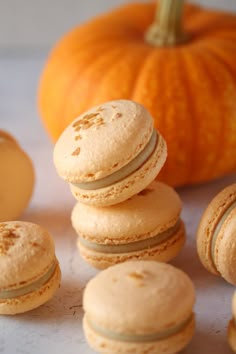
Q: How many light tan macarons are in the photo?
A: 7